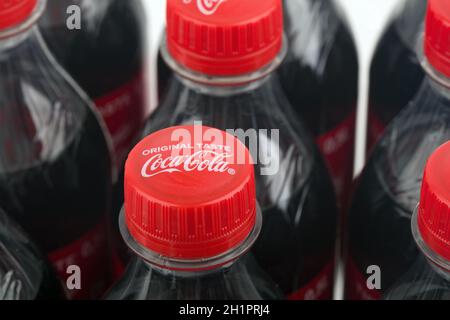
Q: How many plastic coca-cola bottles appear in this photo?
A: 9